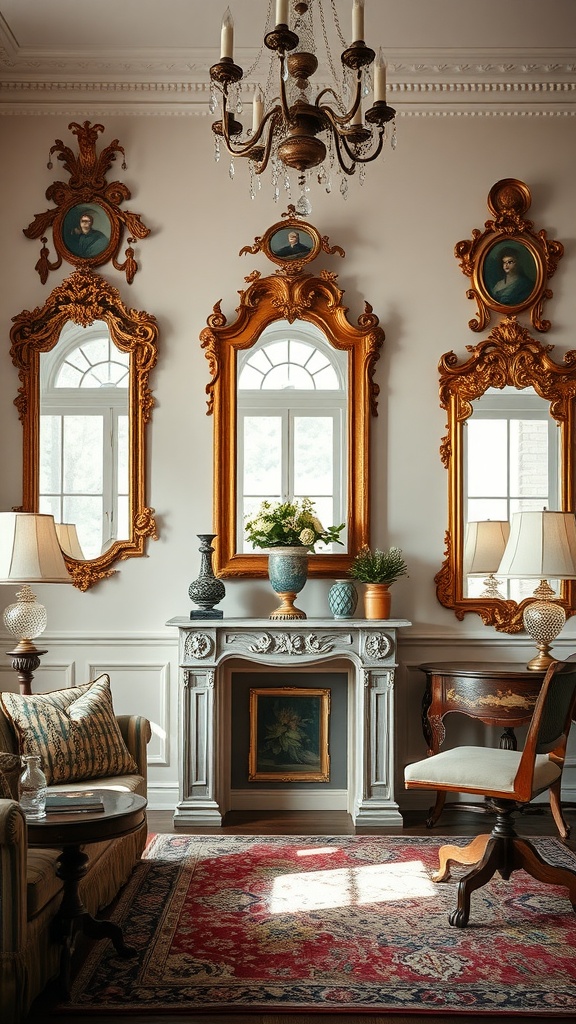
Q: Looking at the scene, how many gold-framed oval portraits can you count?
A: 3